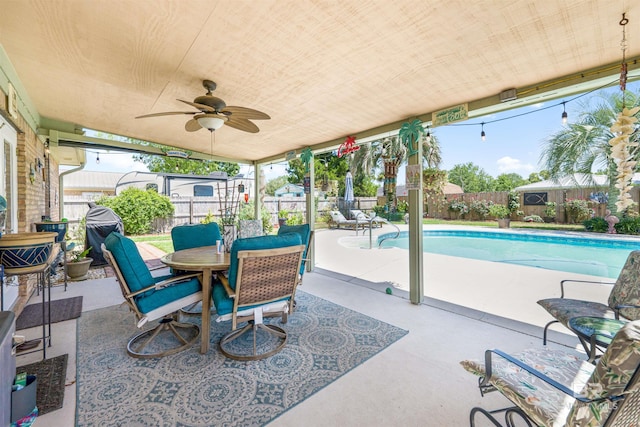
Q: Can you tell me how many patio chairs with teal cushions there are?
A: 4